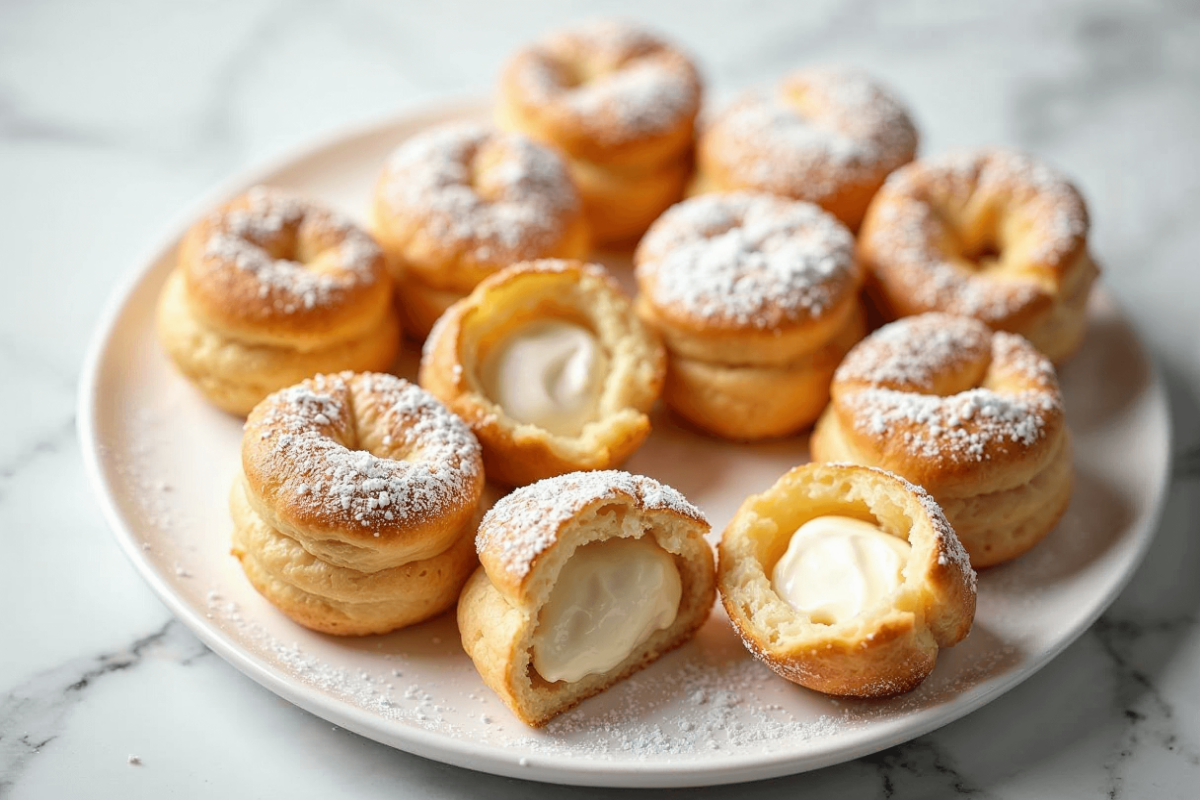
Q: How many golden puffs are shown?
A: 11